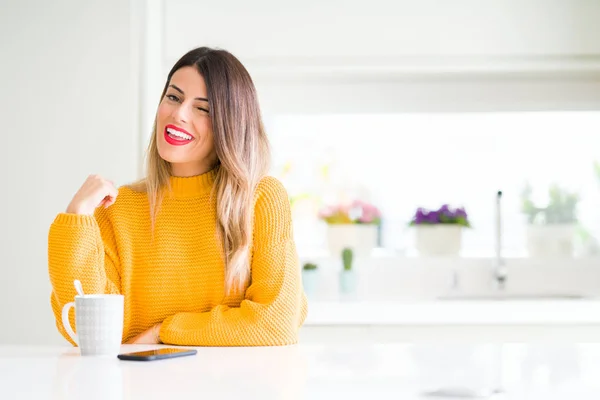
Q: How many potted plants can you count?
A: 5